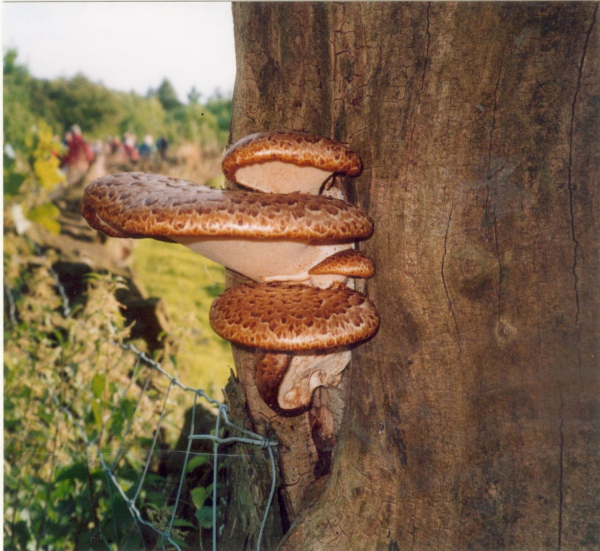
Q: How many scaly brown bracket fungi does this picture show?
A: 5